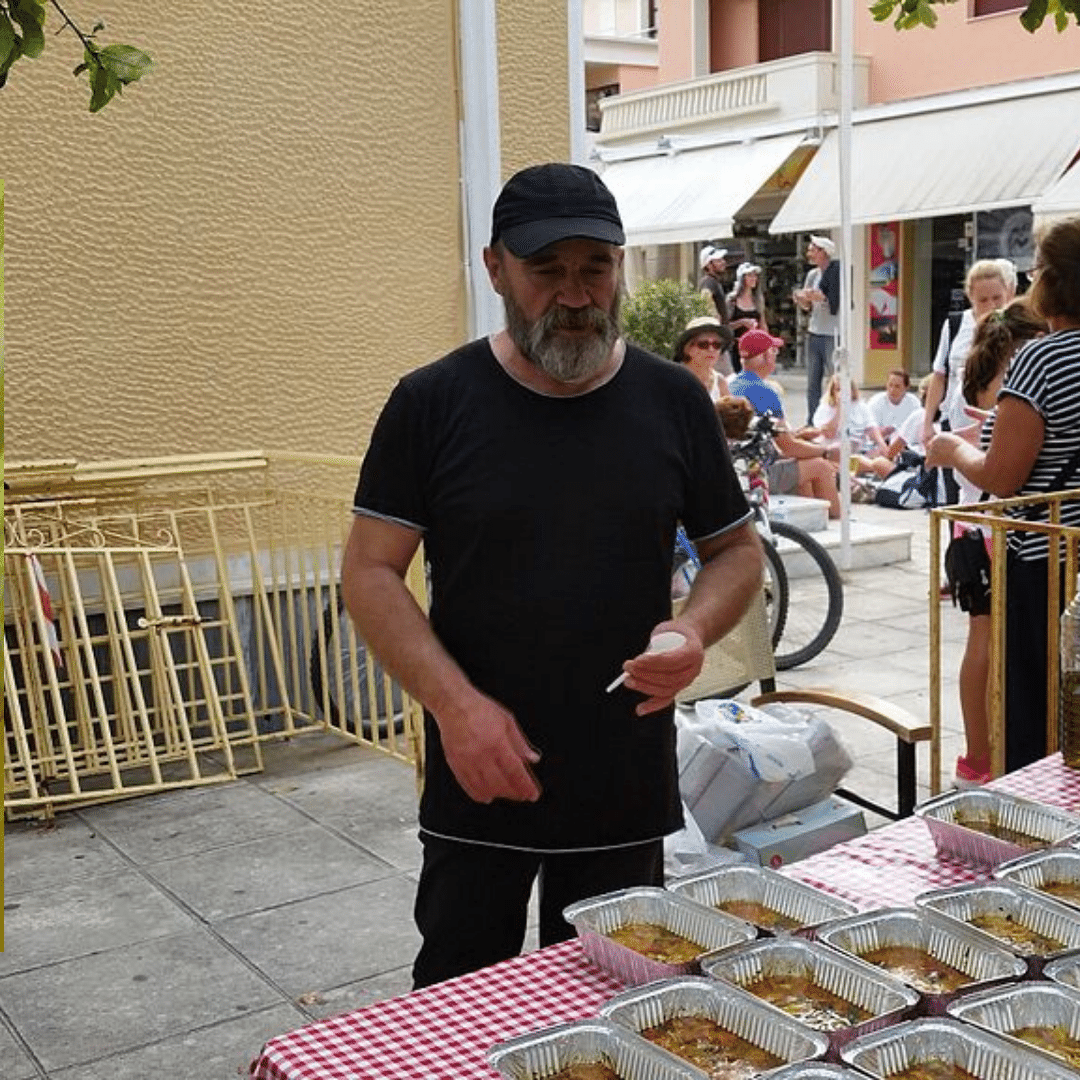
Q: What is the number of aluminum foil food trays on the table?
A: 13